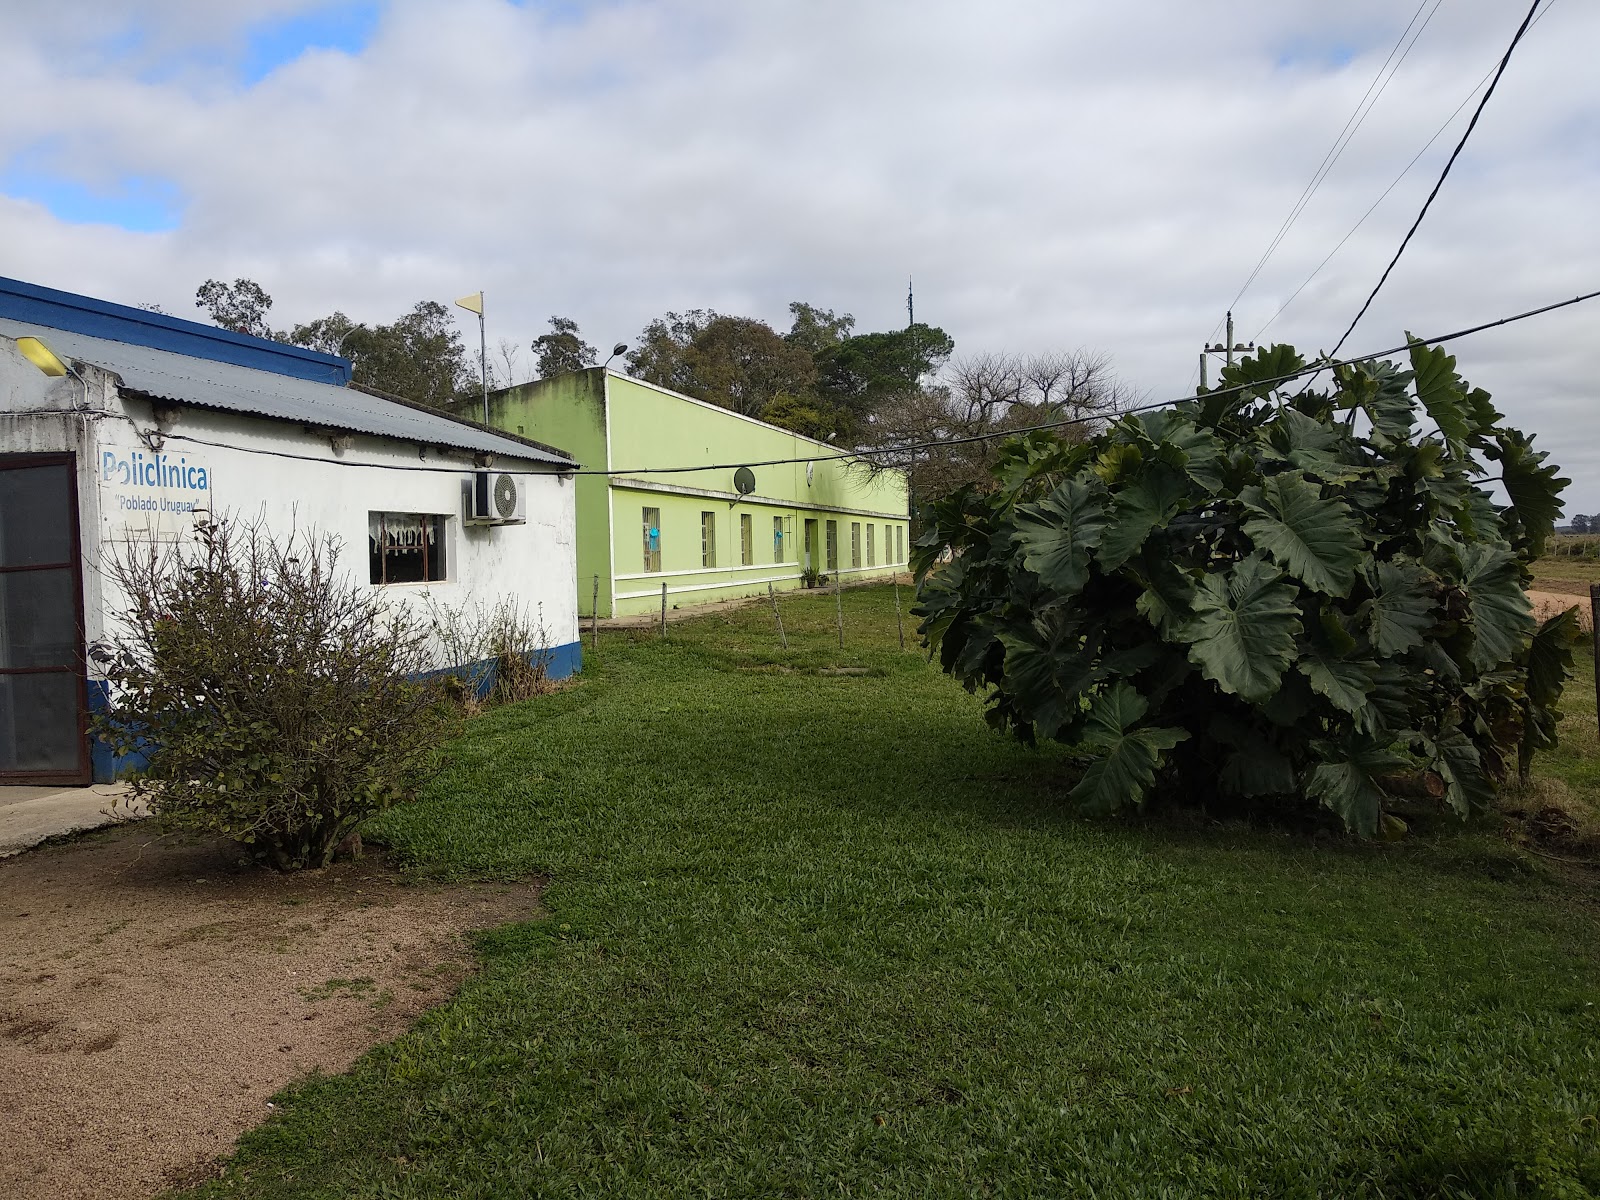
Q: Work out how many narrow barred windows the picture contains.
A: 9